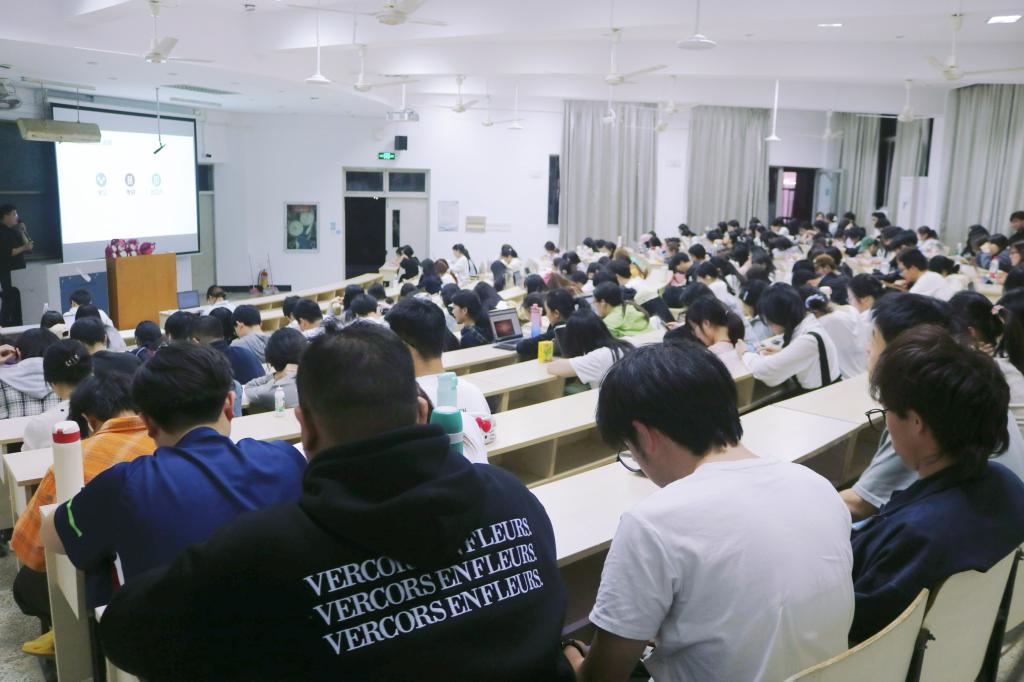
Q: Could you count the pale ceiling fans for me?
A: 11